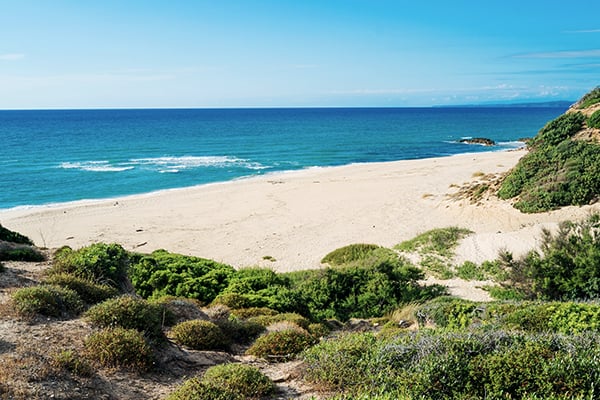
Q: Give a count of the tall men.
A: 0